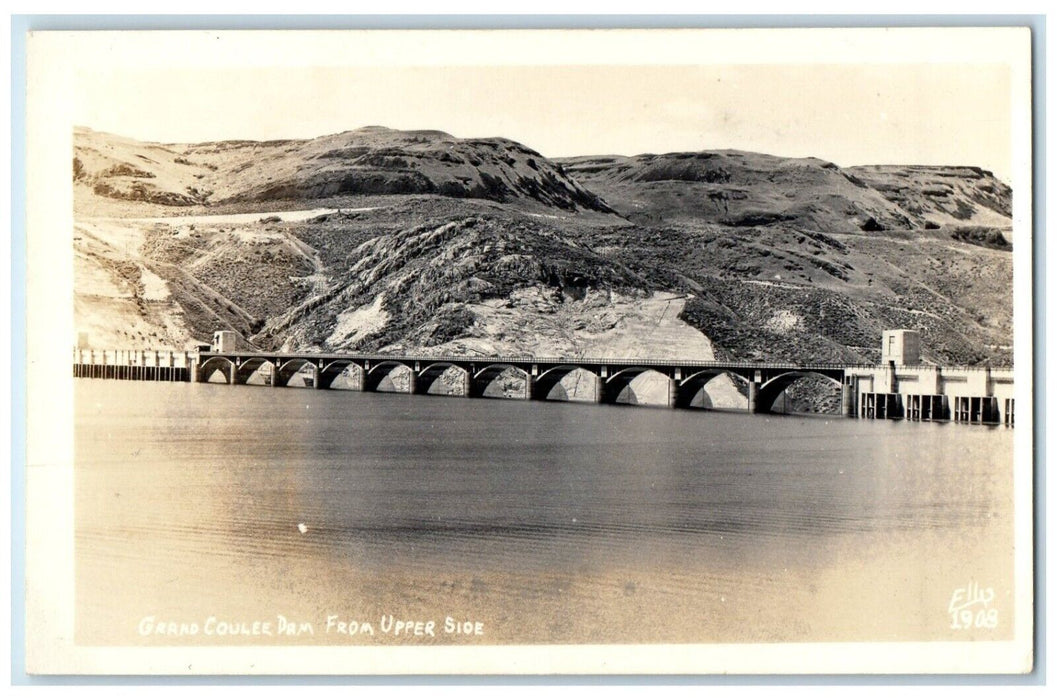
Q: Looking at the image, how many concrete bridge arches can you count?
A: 11